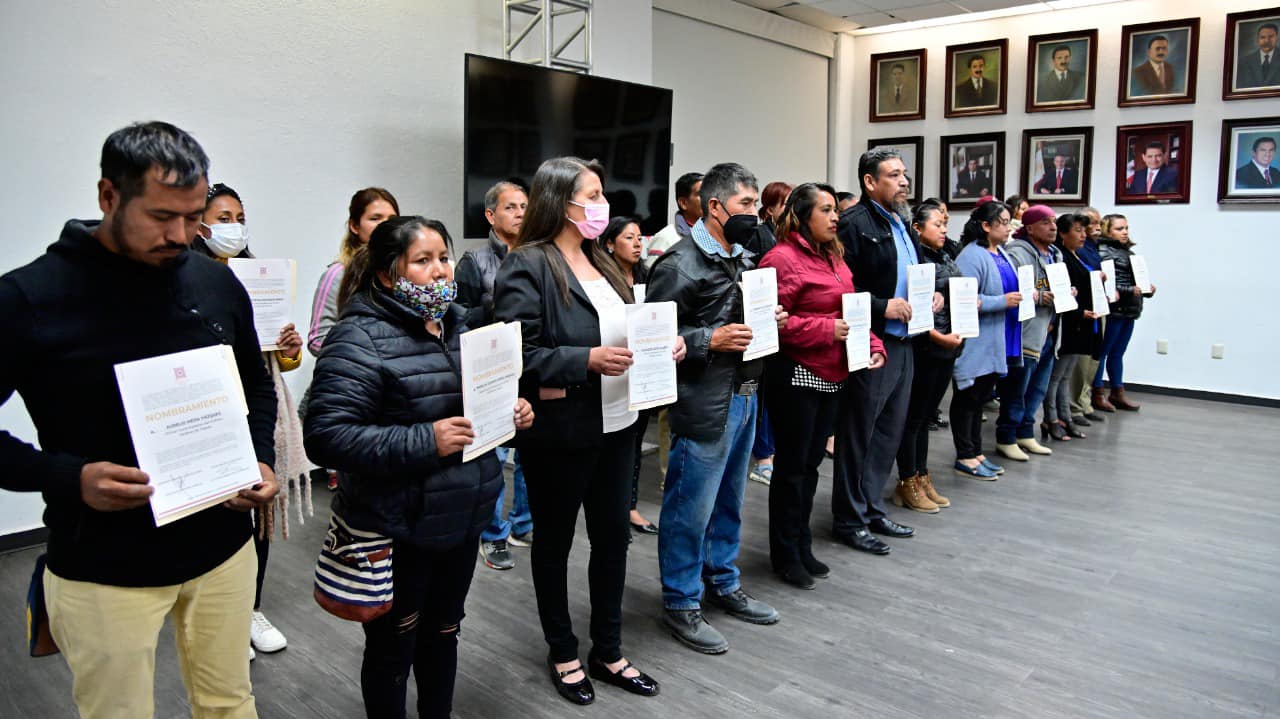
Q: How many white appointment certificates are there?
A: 13